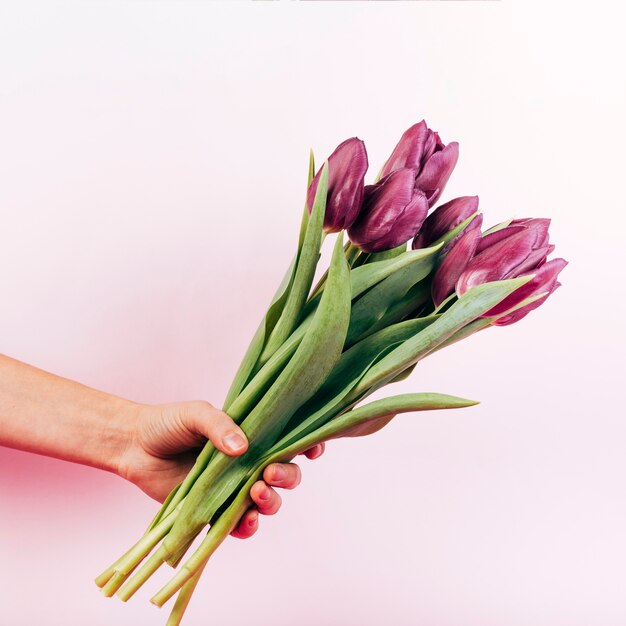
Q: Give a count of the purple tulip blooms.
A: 7